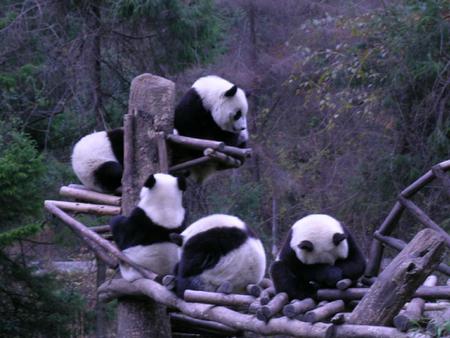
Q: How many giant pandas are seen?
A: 5